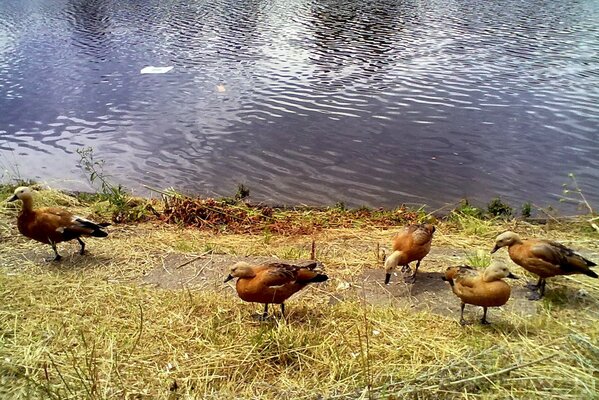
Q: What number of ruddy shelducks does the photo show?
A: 5